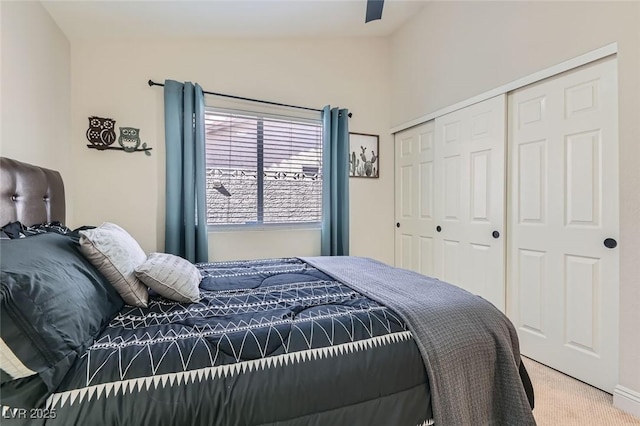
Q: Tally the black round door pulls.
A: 4